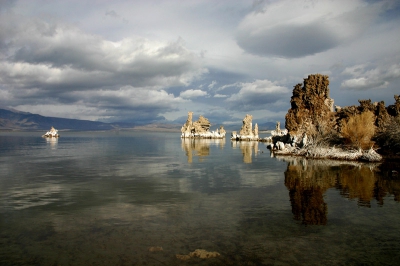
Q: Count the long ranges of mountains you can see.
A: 1